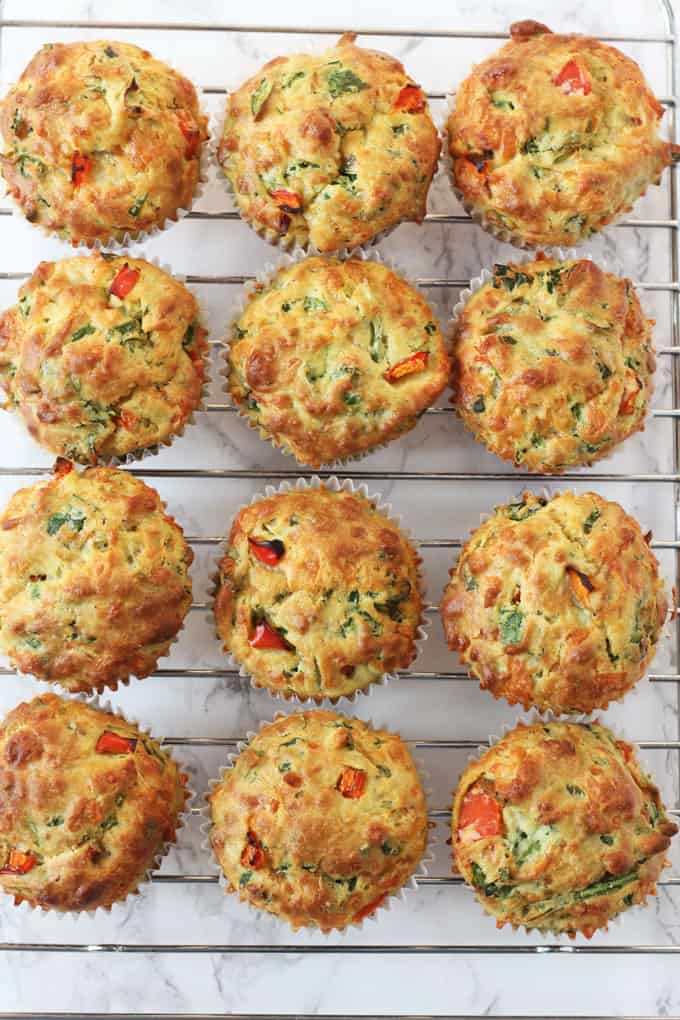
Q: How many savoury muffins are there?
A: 12